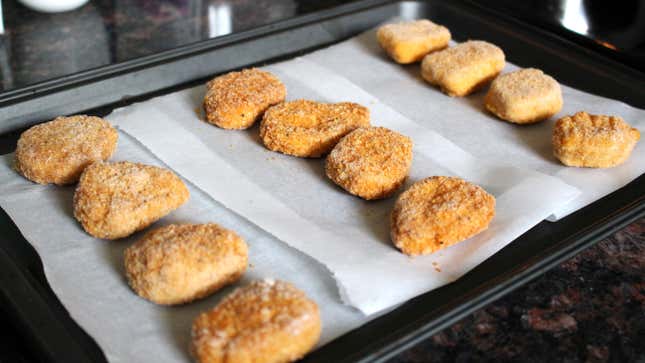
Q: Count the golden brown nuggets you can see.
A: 12